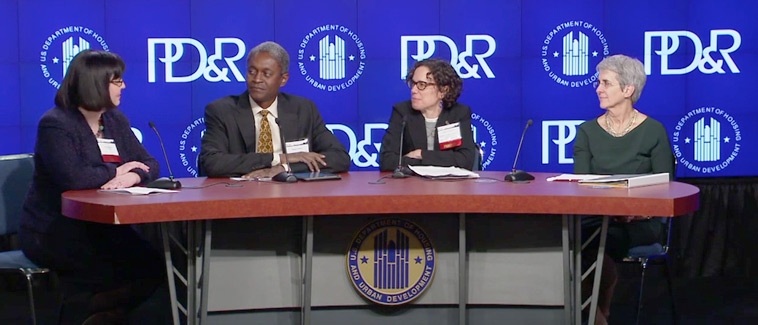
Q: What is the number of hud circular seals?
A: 7